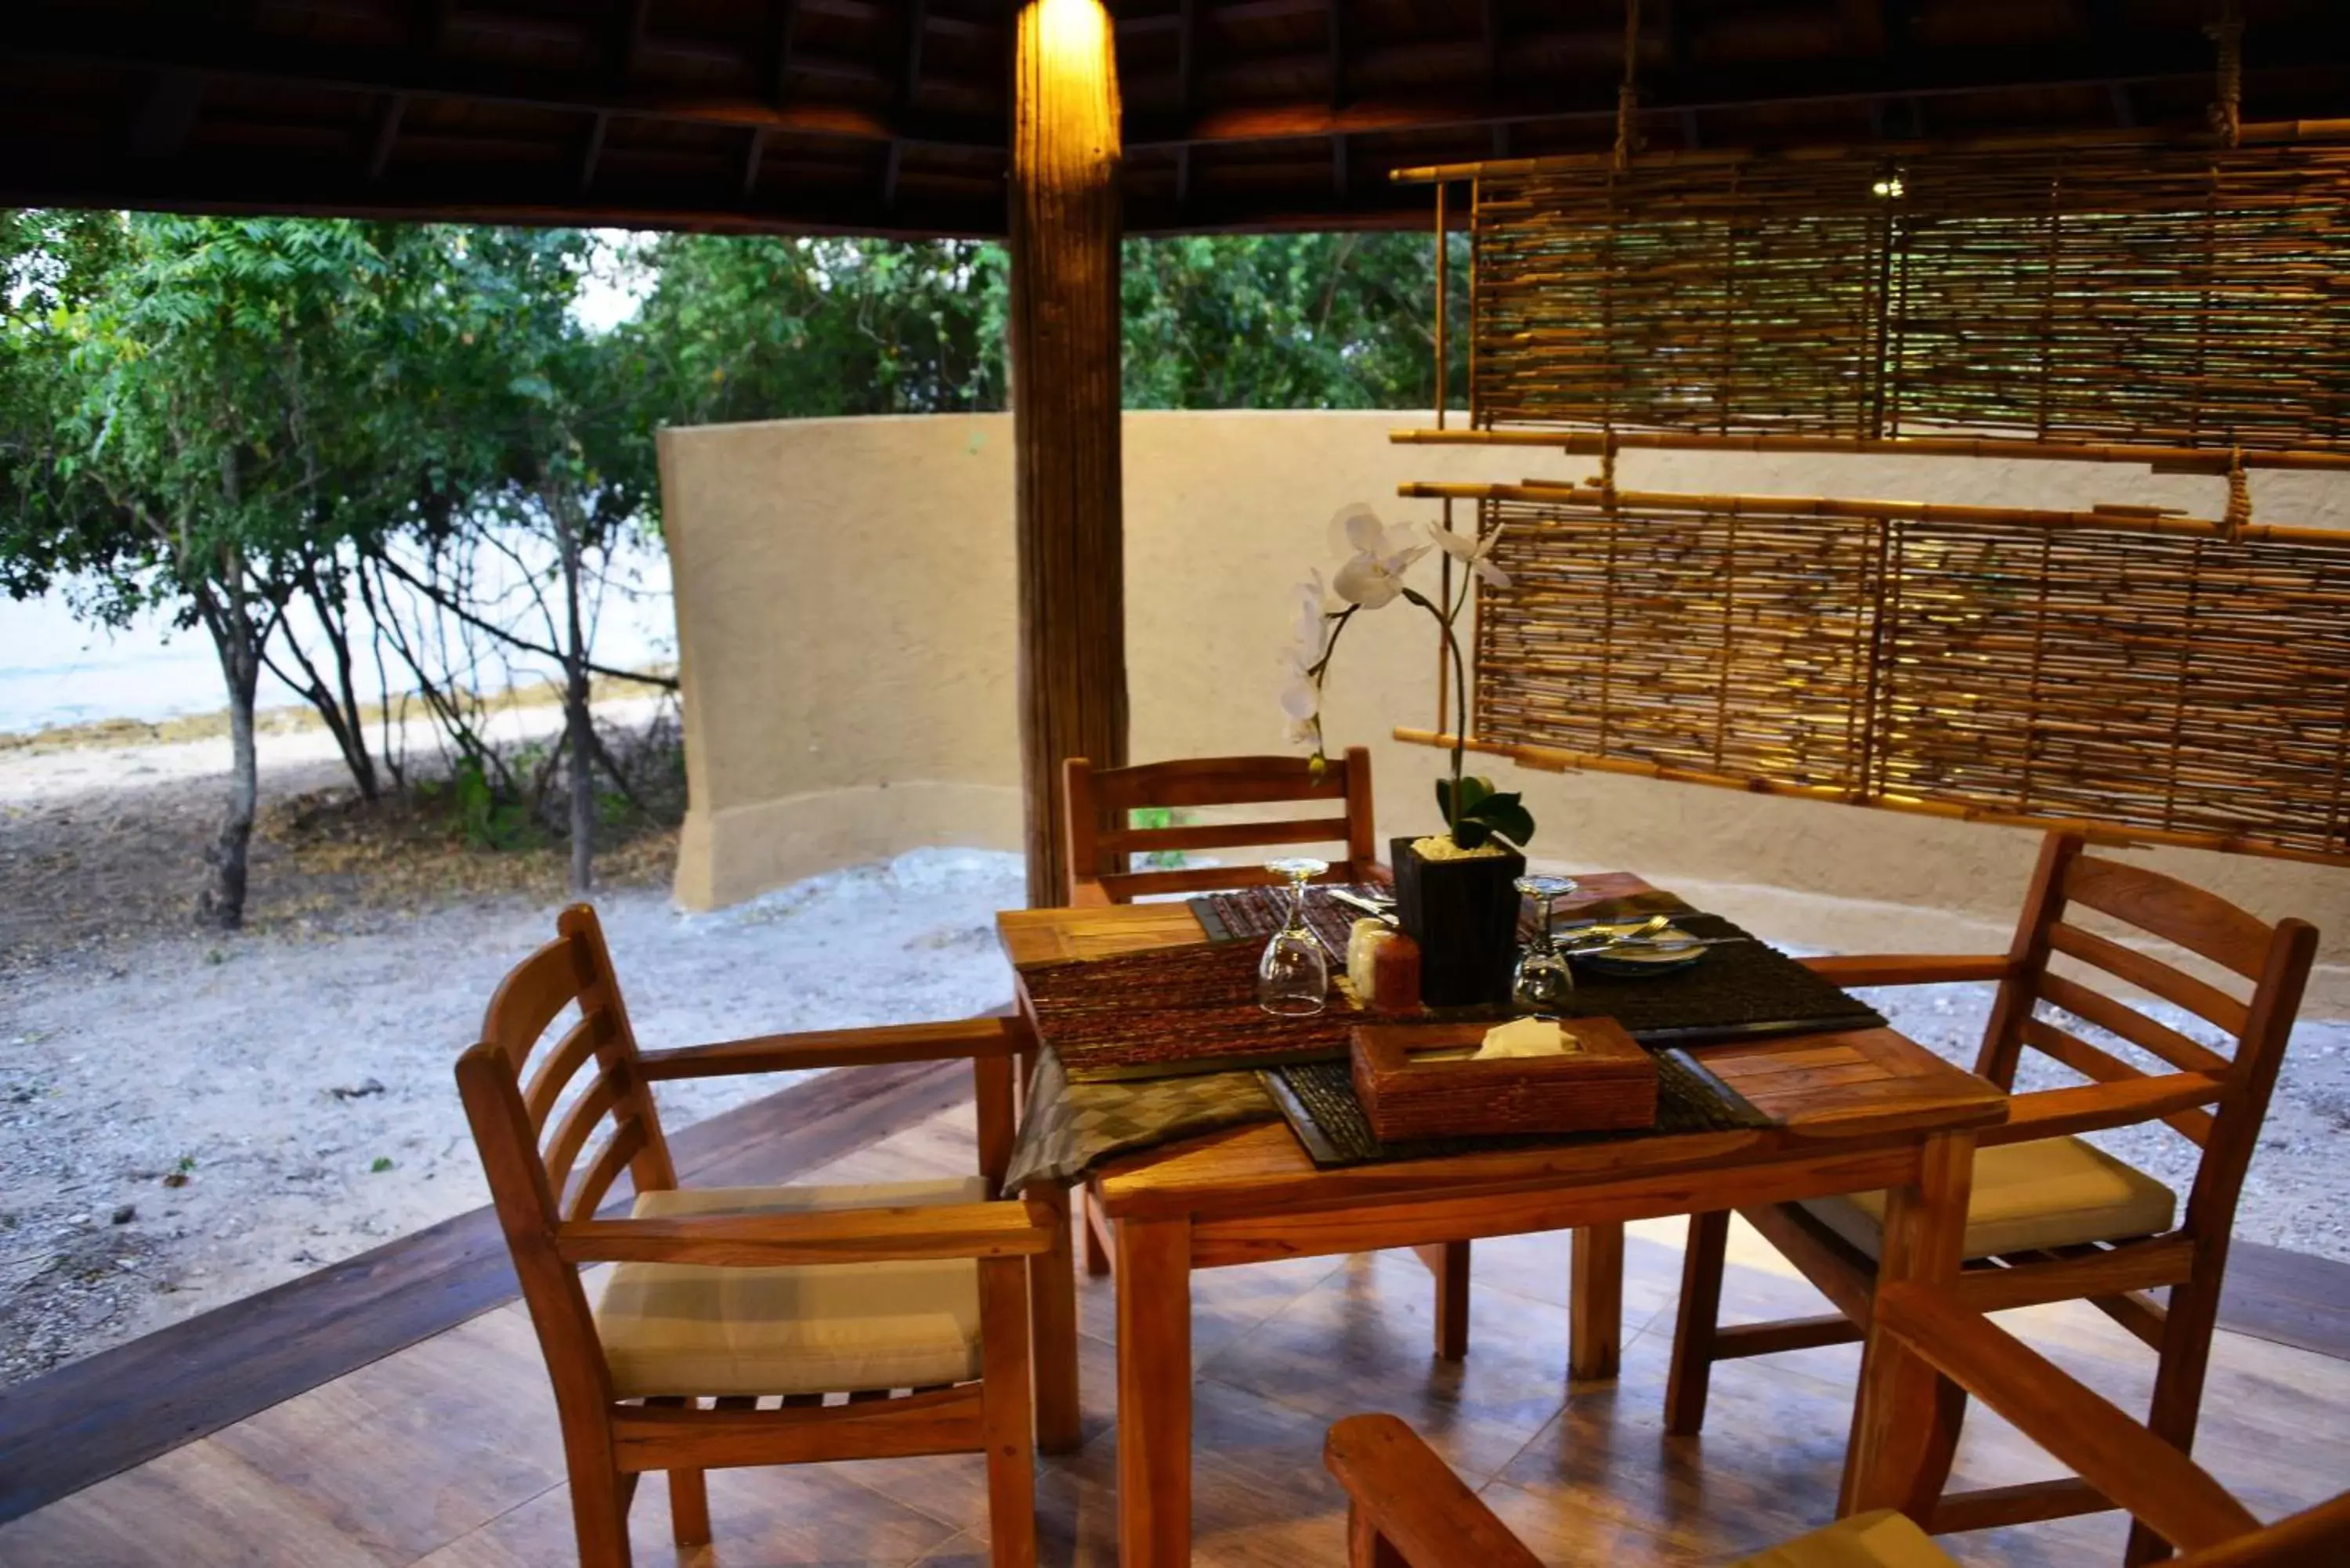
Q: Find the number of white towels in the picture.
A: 0